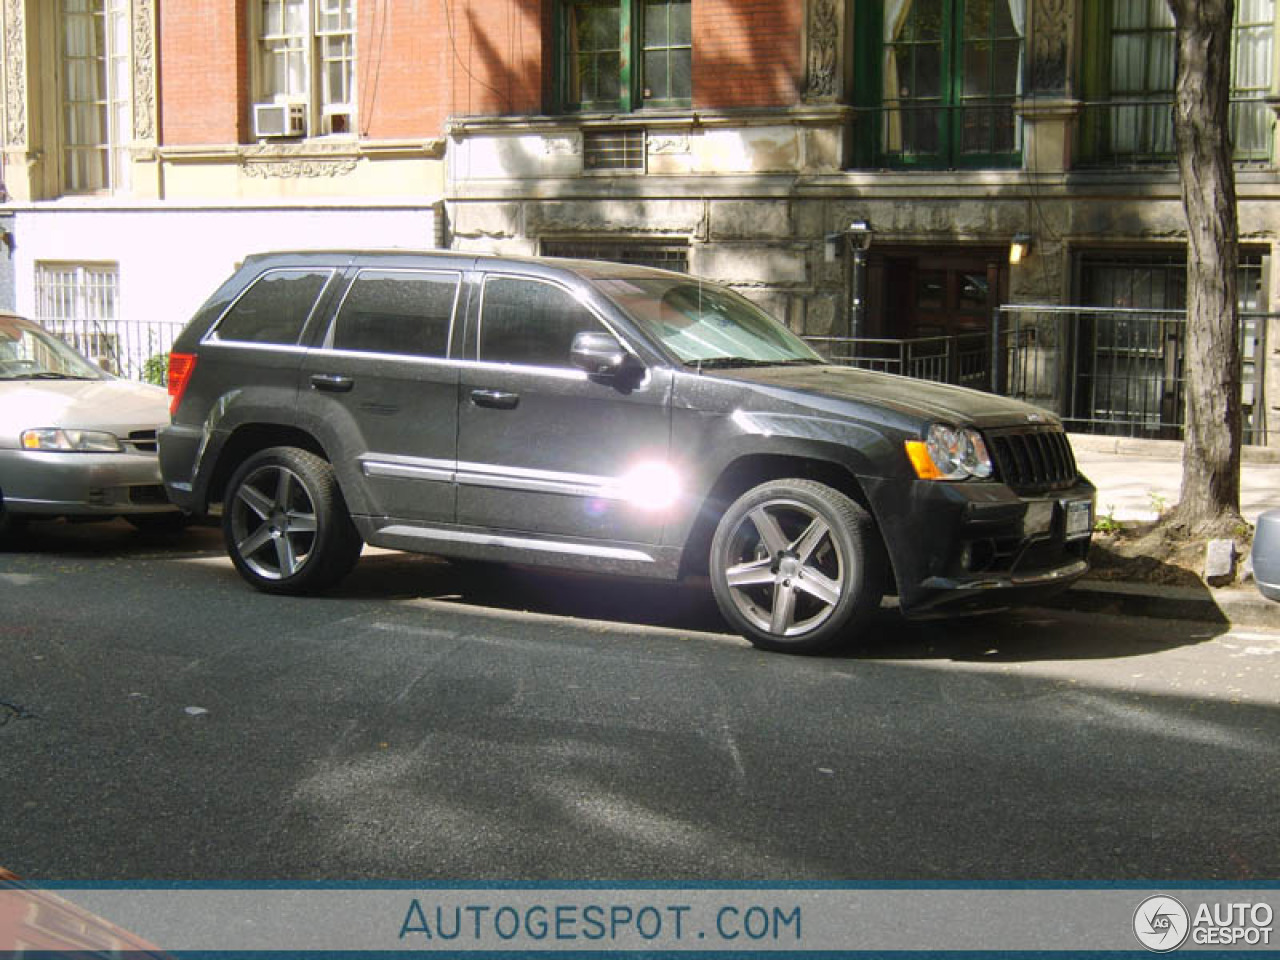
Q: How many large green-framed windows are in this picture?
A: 3